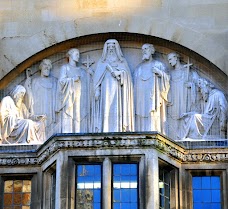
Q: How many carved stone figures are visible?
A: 7